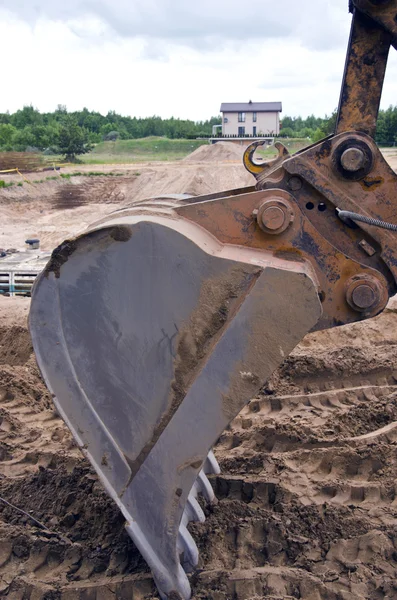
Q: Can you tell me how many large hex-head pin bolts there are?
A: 3